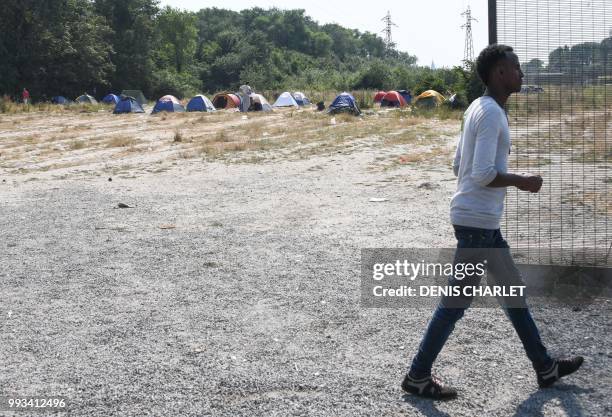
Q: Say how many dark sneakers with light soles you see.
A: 2